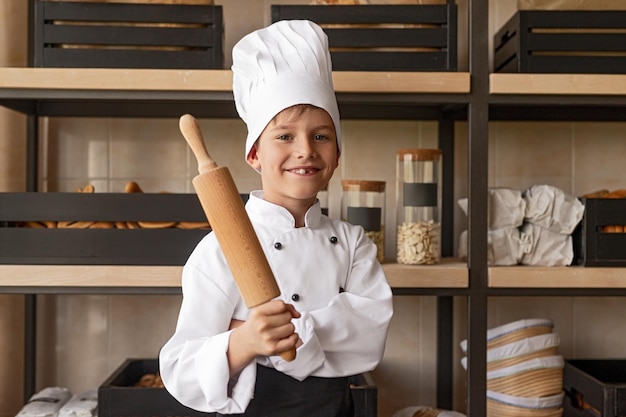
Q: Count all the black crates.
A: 7